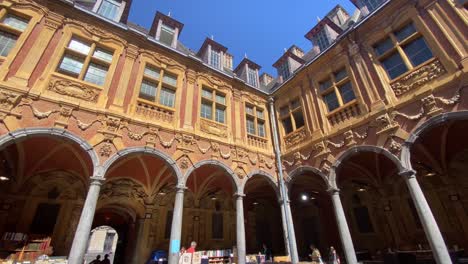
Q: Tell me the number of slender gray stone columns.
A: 6